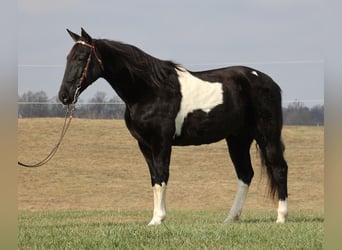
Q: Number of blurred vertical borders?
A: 2